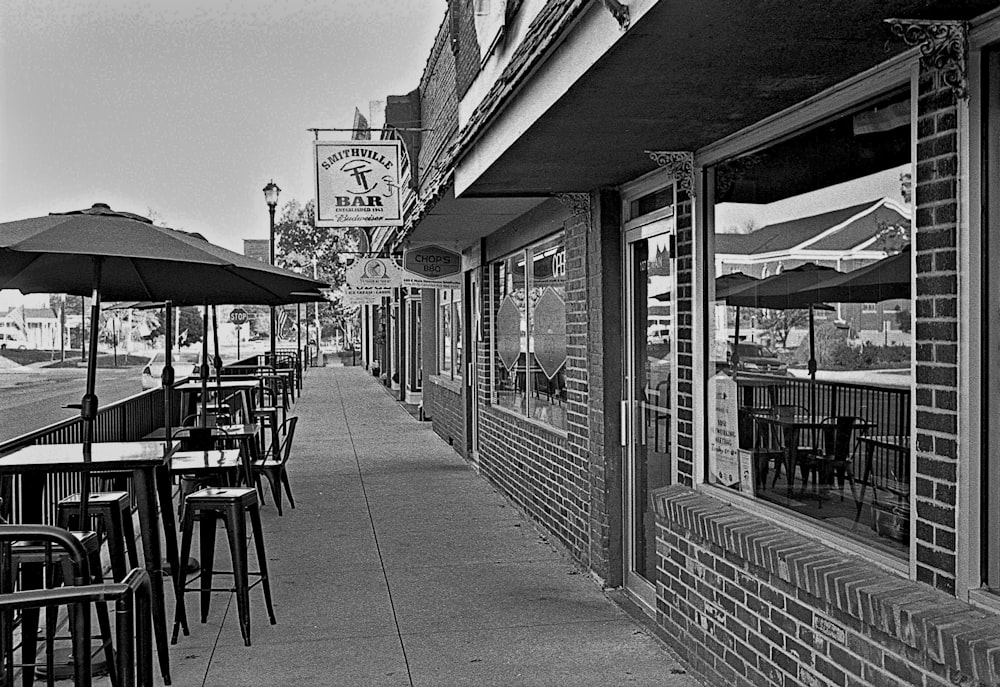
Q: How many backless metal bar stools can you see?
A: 3